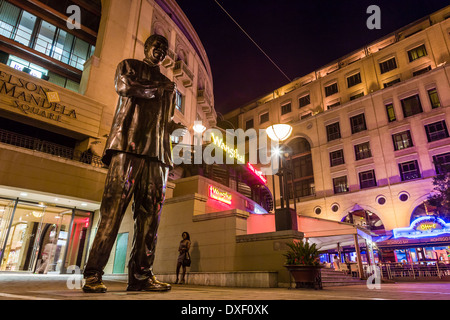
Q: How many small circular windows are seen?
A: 4